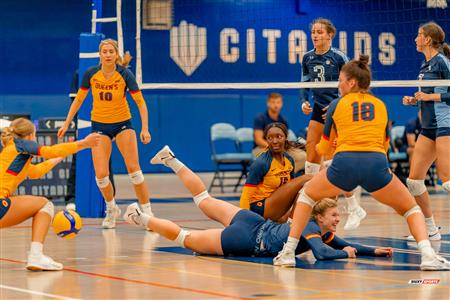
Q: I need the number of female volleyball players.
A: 7